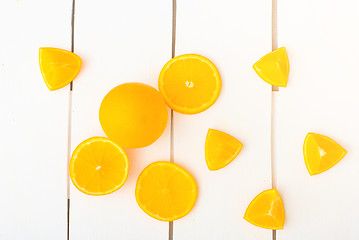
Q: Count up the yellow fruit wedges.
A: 5